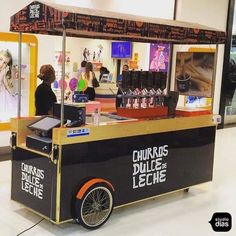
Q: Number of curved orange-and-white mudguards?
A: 1